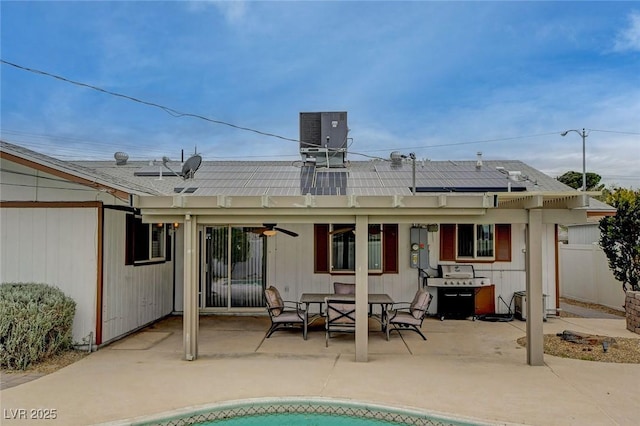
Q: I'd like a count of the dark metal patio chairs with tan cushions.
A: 4